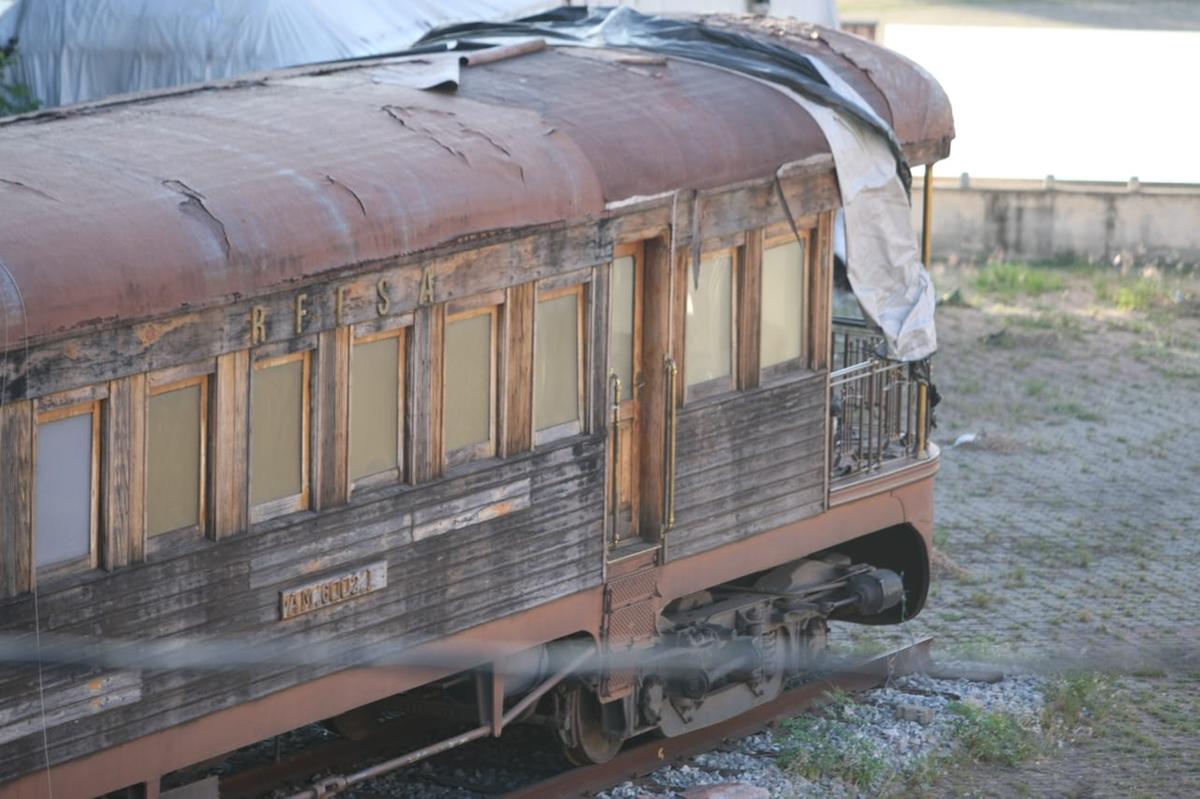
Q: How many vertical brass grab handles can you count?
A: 2